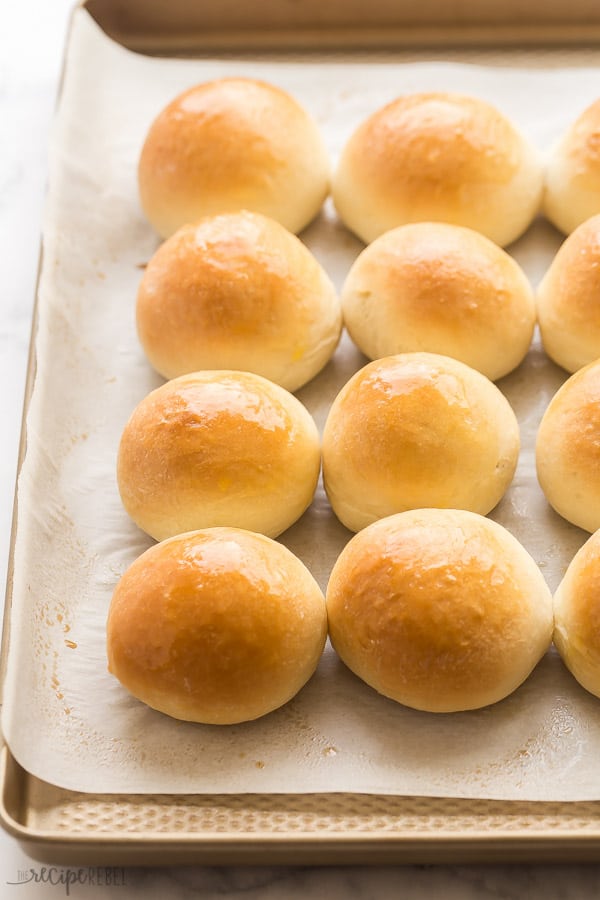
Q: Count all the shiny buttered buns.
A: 12